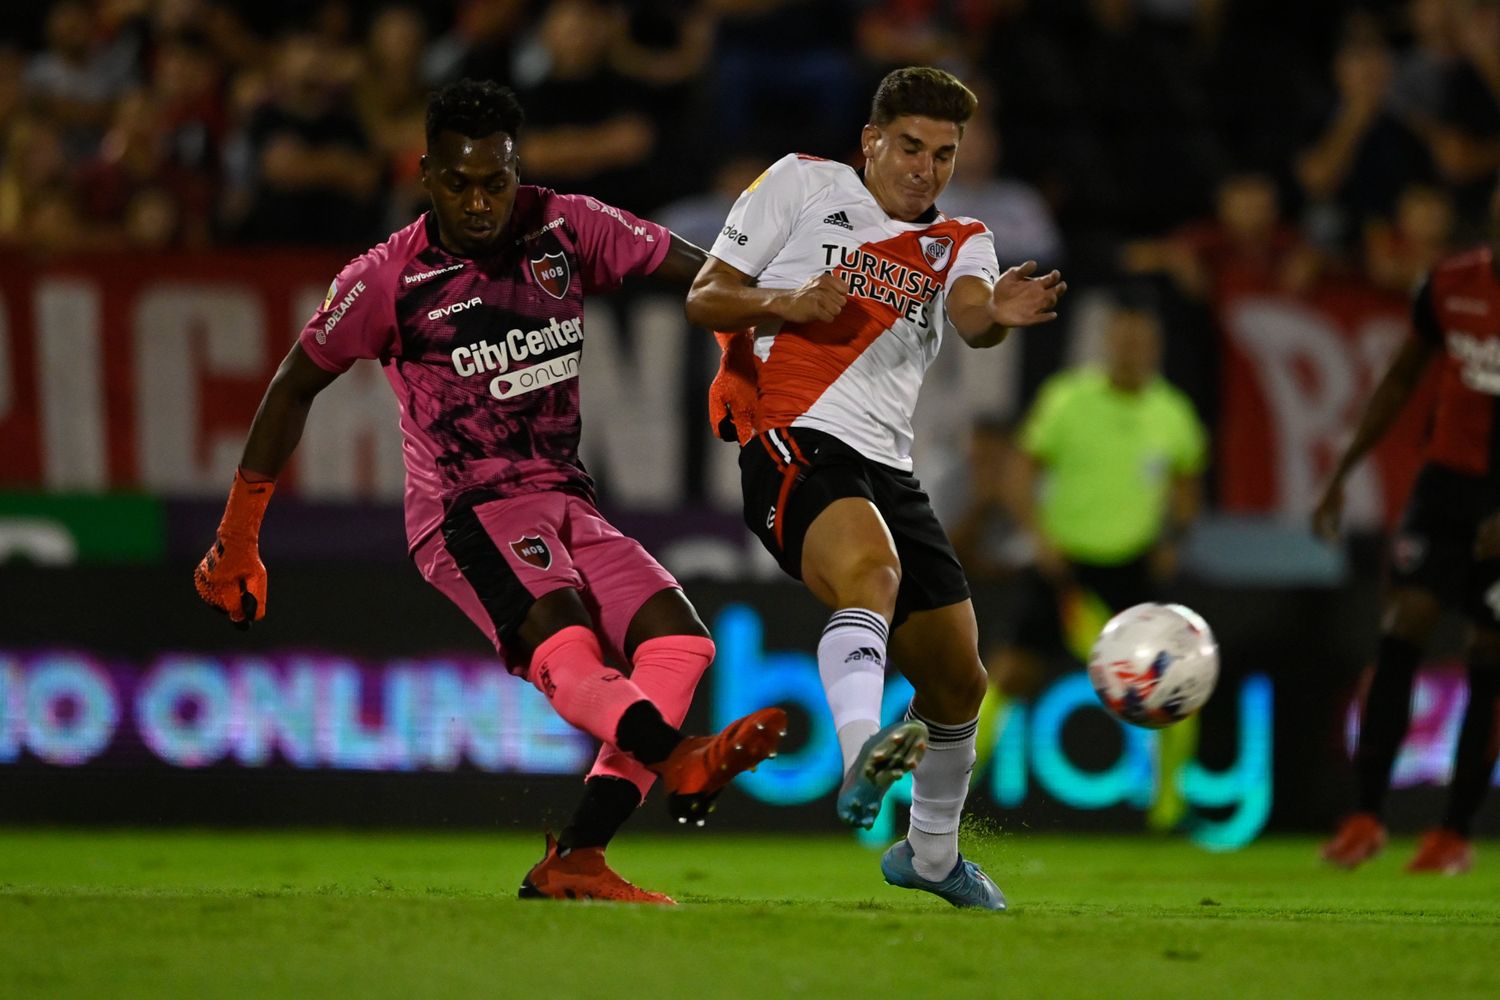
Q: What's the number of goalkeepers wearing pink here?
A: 1